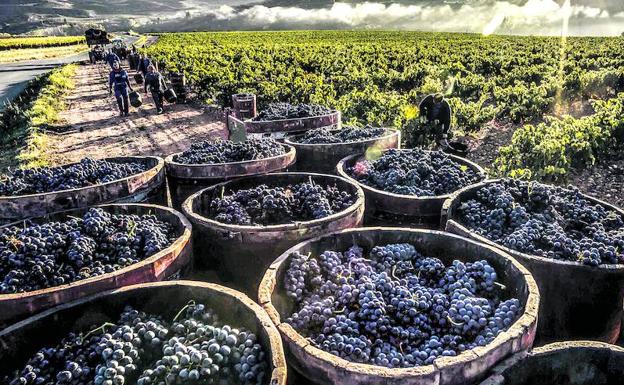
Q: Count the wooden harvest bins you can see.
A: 11